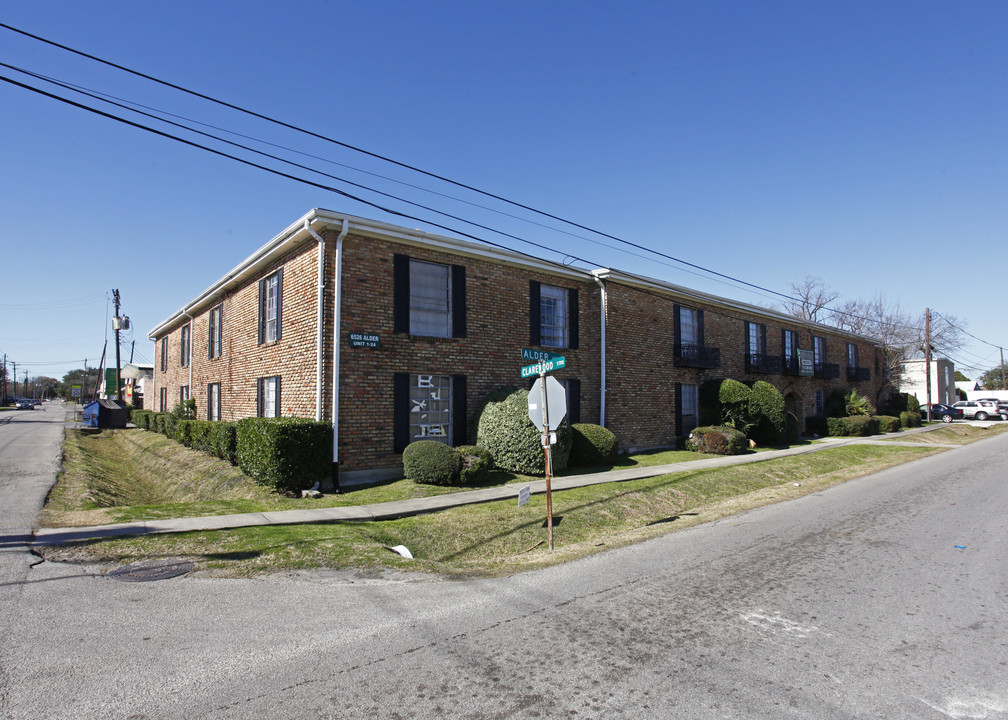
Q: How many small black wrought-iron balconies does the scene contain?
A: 5